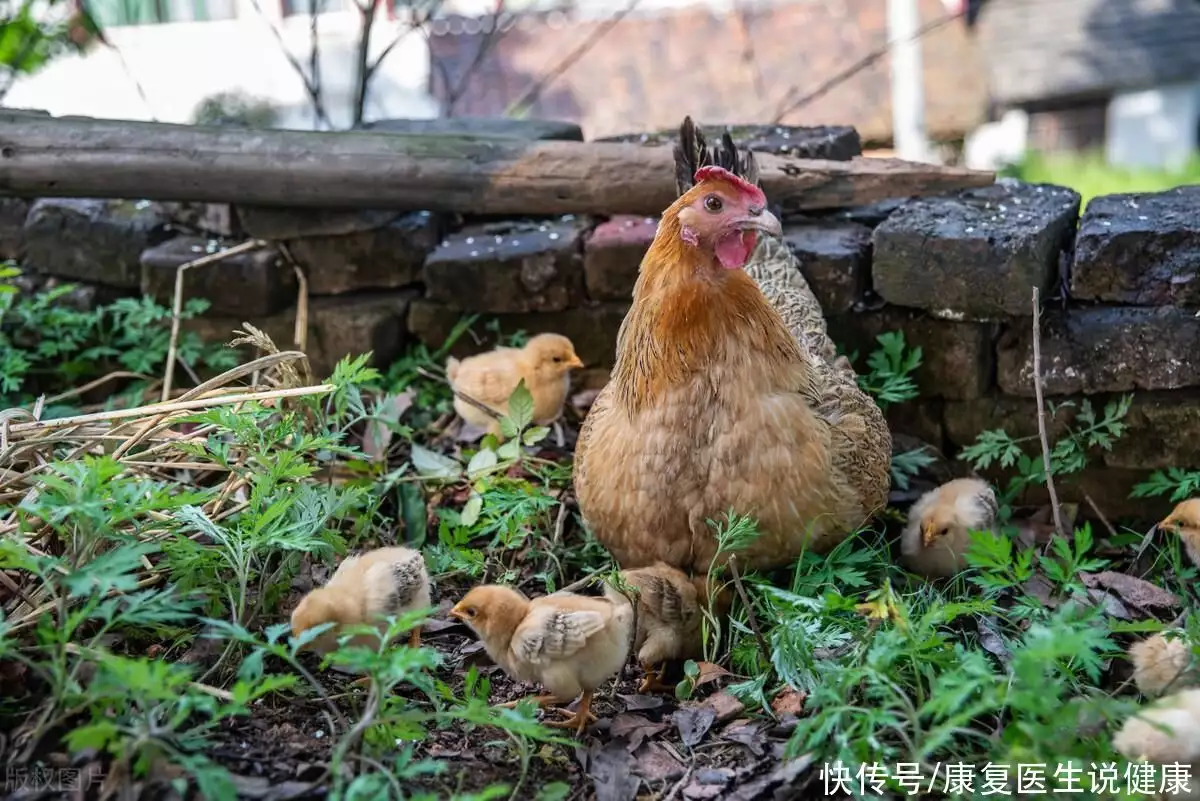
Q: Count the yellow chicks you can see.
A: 8